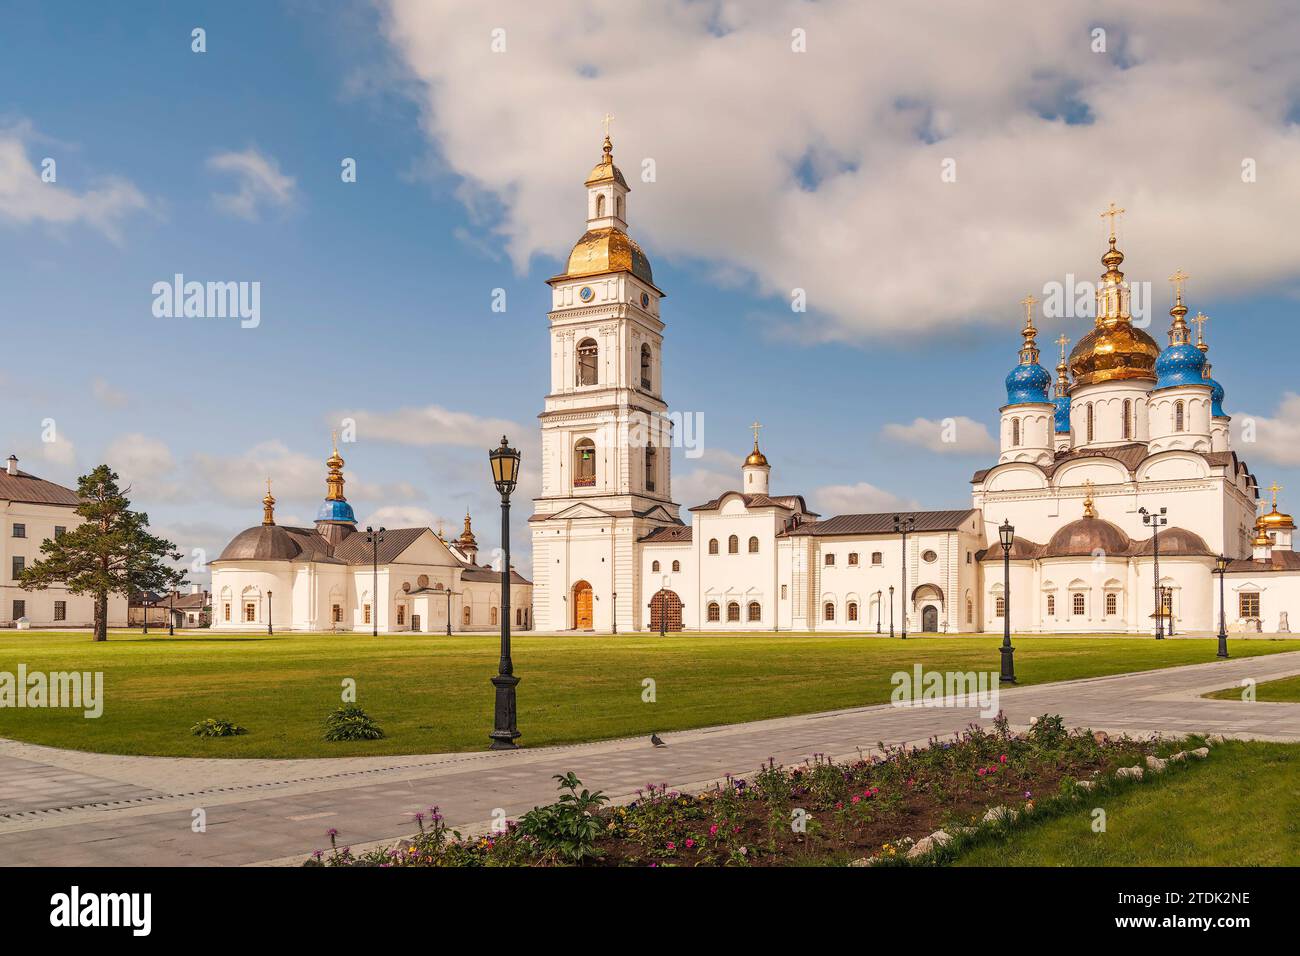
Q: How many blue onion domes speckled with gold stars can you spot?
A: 4